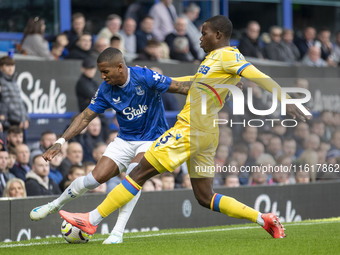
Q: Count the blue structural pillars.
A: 3